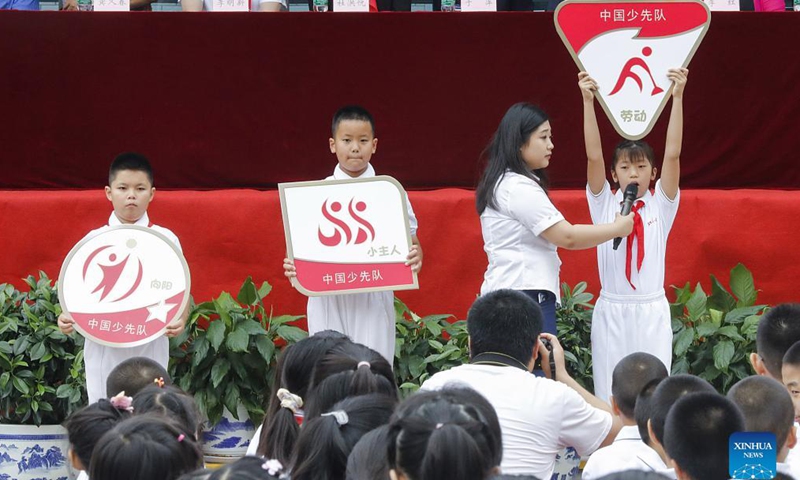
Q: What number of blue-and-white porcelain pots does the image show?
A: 3